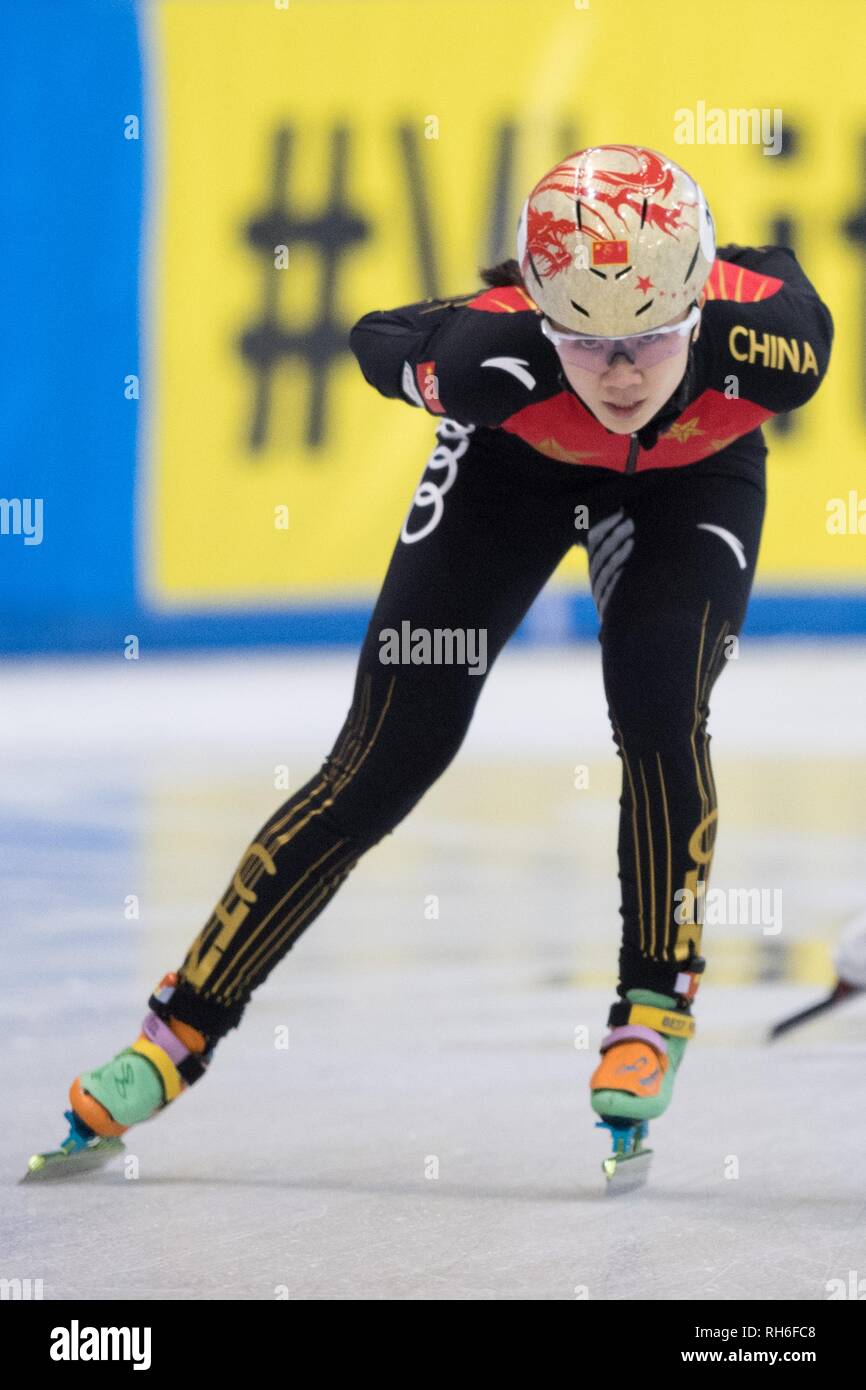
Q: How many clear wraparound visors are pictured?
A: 1